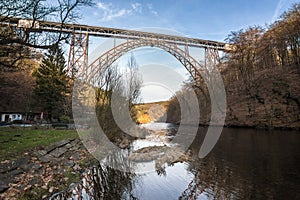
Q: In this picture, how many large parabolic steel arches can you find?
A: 1